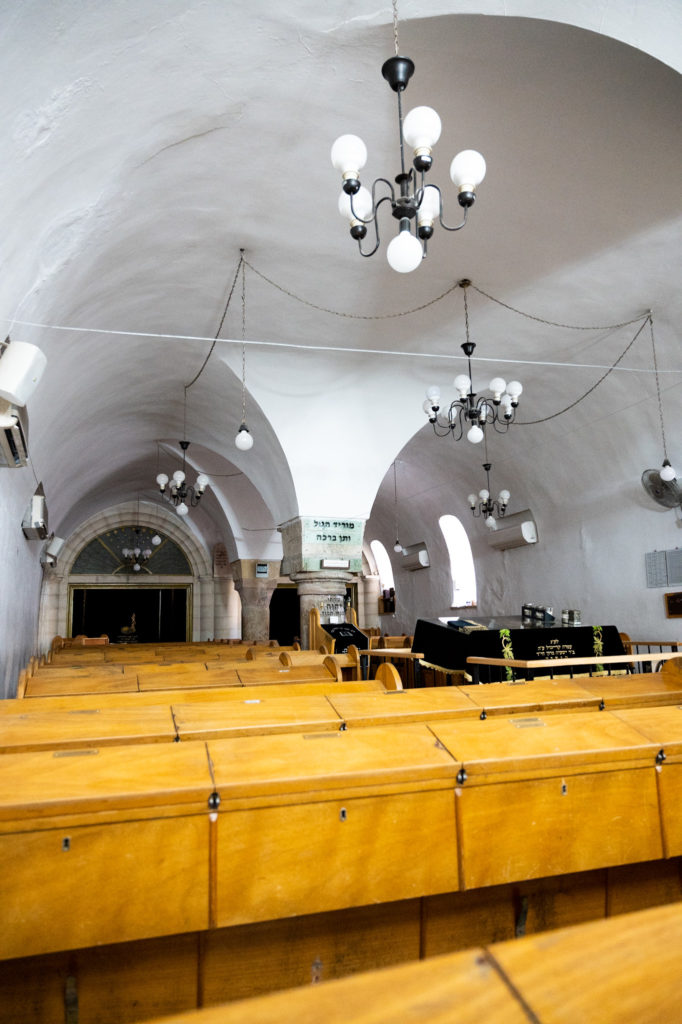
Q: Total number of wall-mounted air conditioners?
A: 5